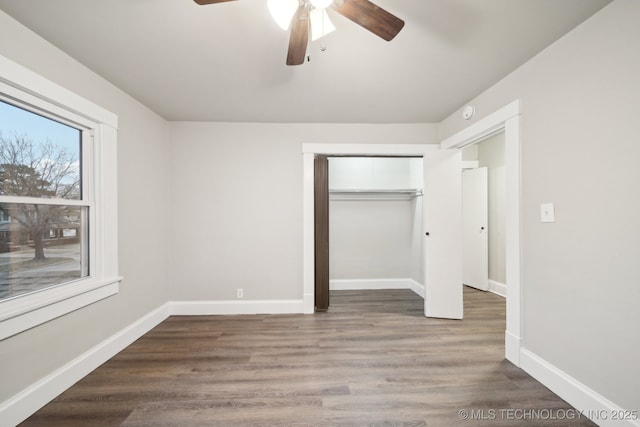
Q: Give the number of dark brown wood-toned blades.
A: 3